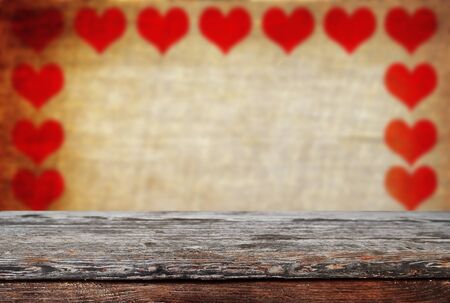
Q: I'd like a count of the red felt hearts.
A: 13